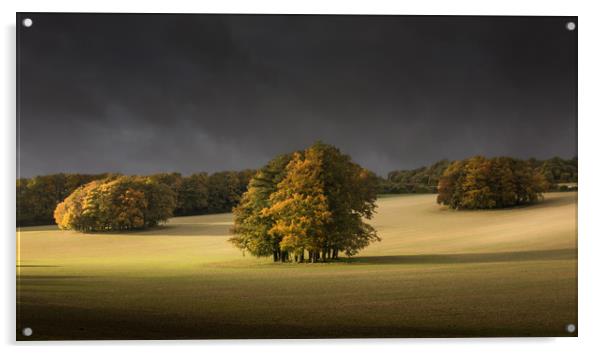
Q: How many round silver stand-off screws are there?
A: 4